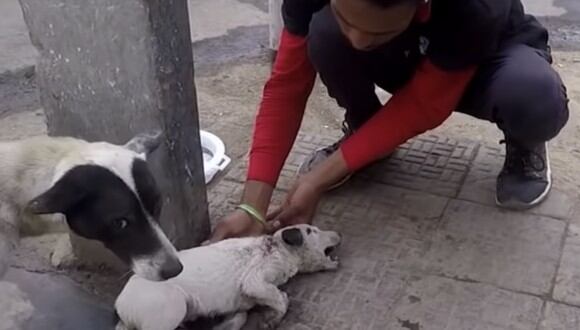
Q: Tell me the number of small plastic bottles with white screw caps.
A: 0